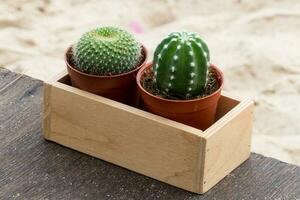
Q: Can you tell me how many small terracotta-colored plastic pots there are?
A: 2